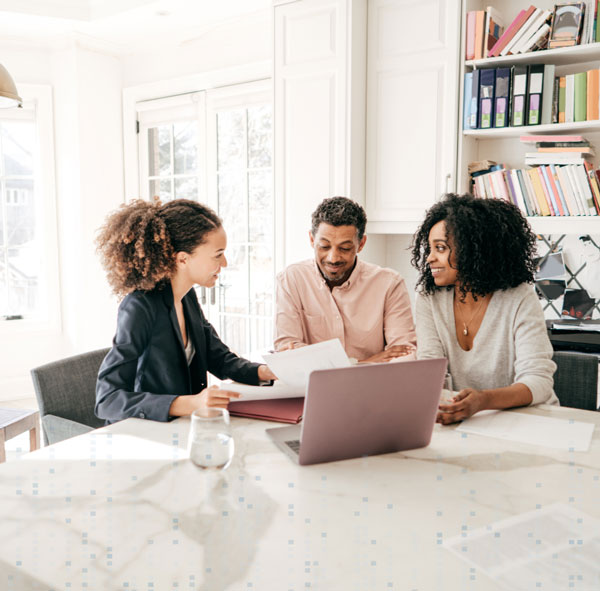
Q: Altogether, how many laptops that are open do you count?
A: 1